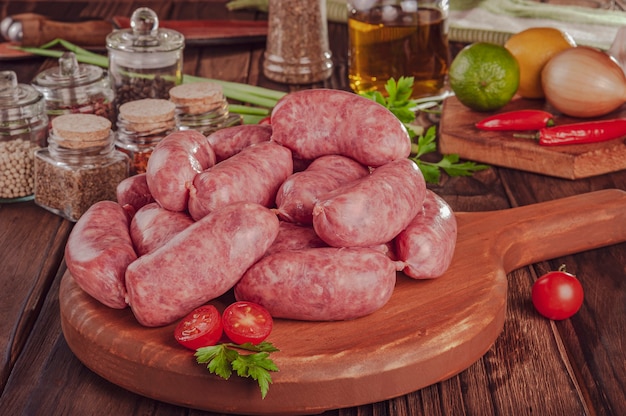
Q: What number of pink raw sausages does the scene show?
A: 13